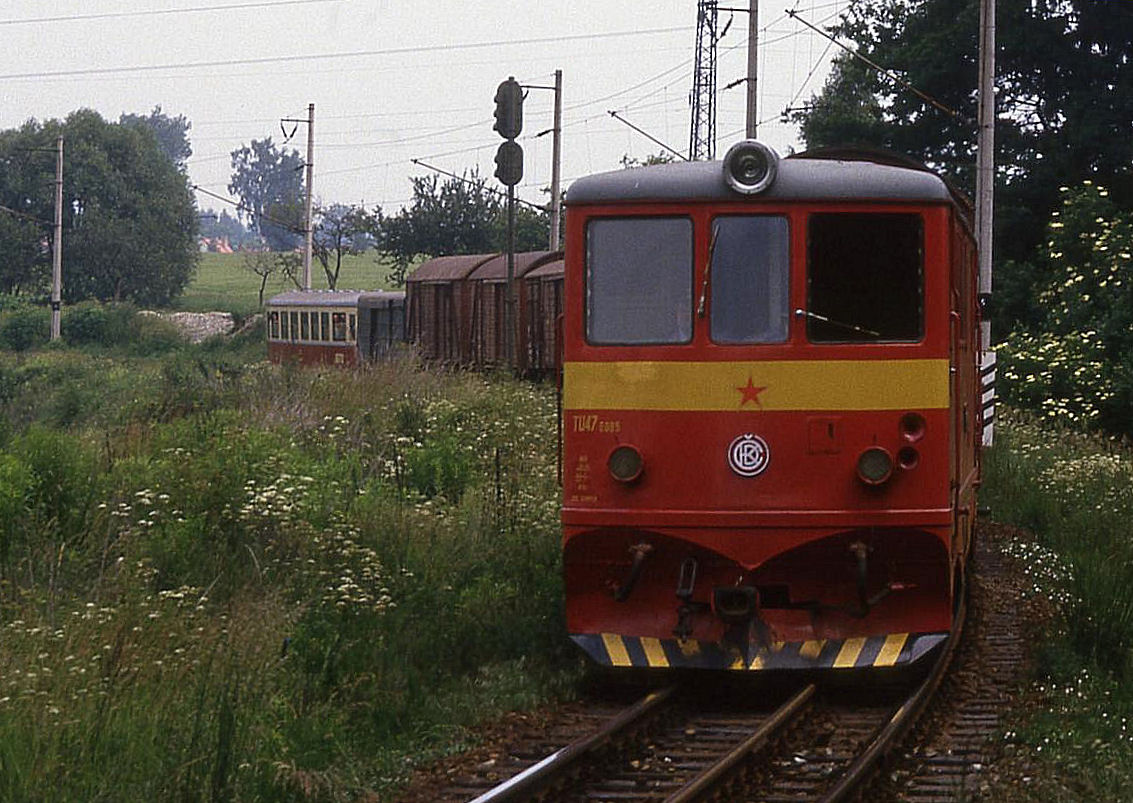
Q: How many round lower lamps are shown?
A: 2